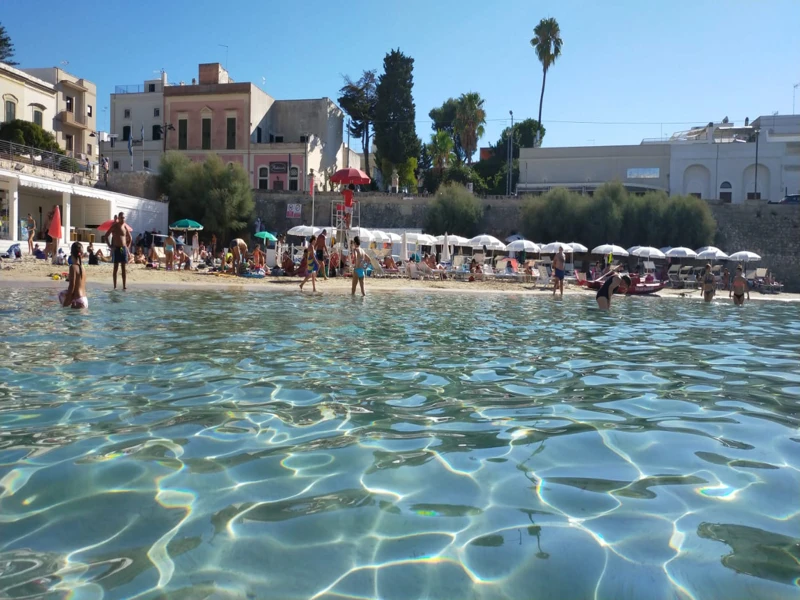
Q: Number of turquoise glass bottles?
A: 0